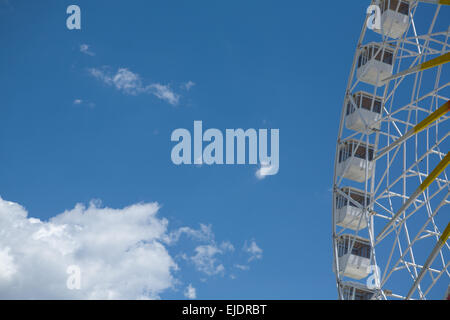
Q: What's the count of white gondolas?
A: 7